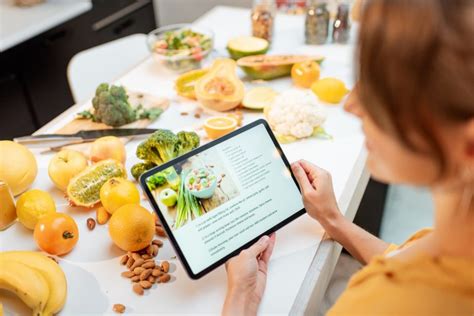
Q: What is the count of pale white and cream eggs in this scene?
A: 0